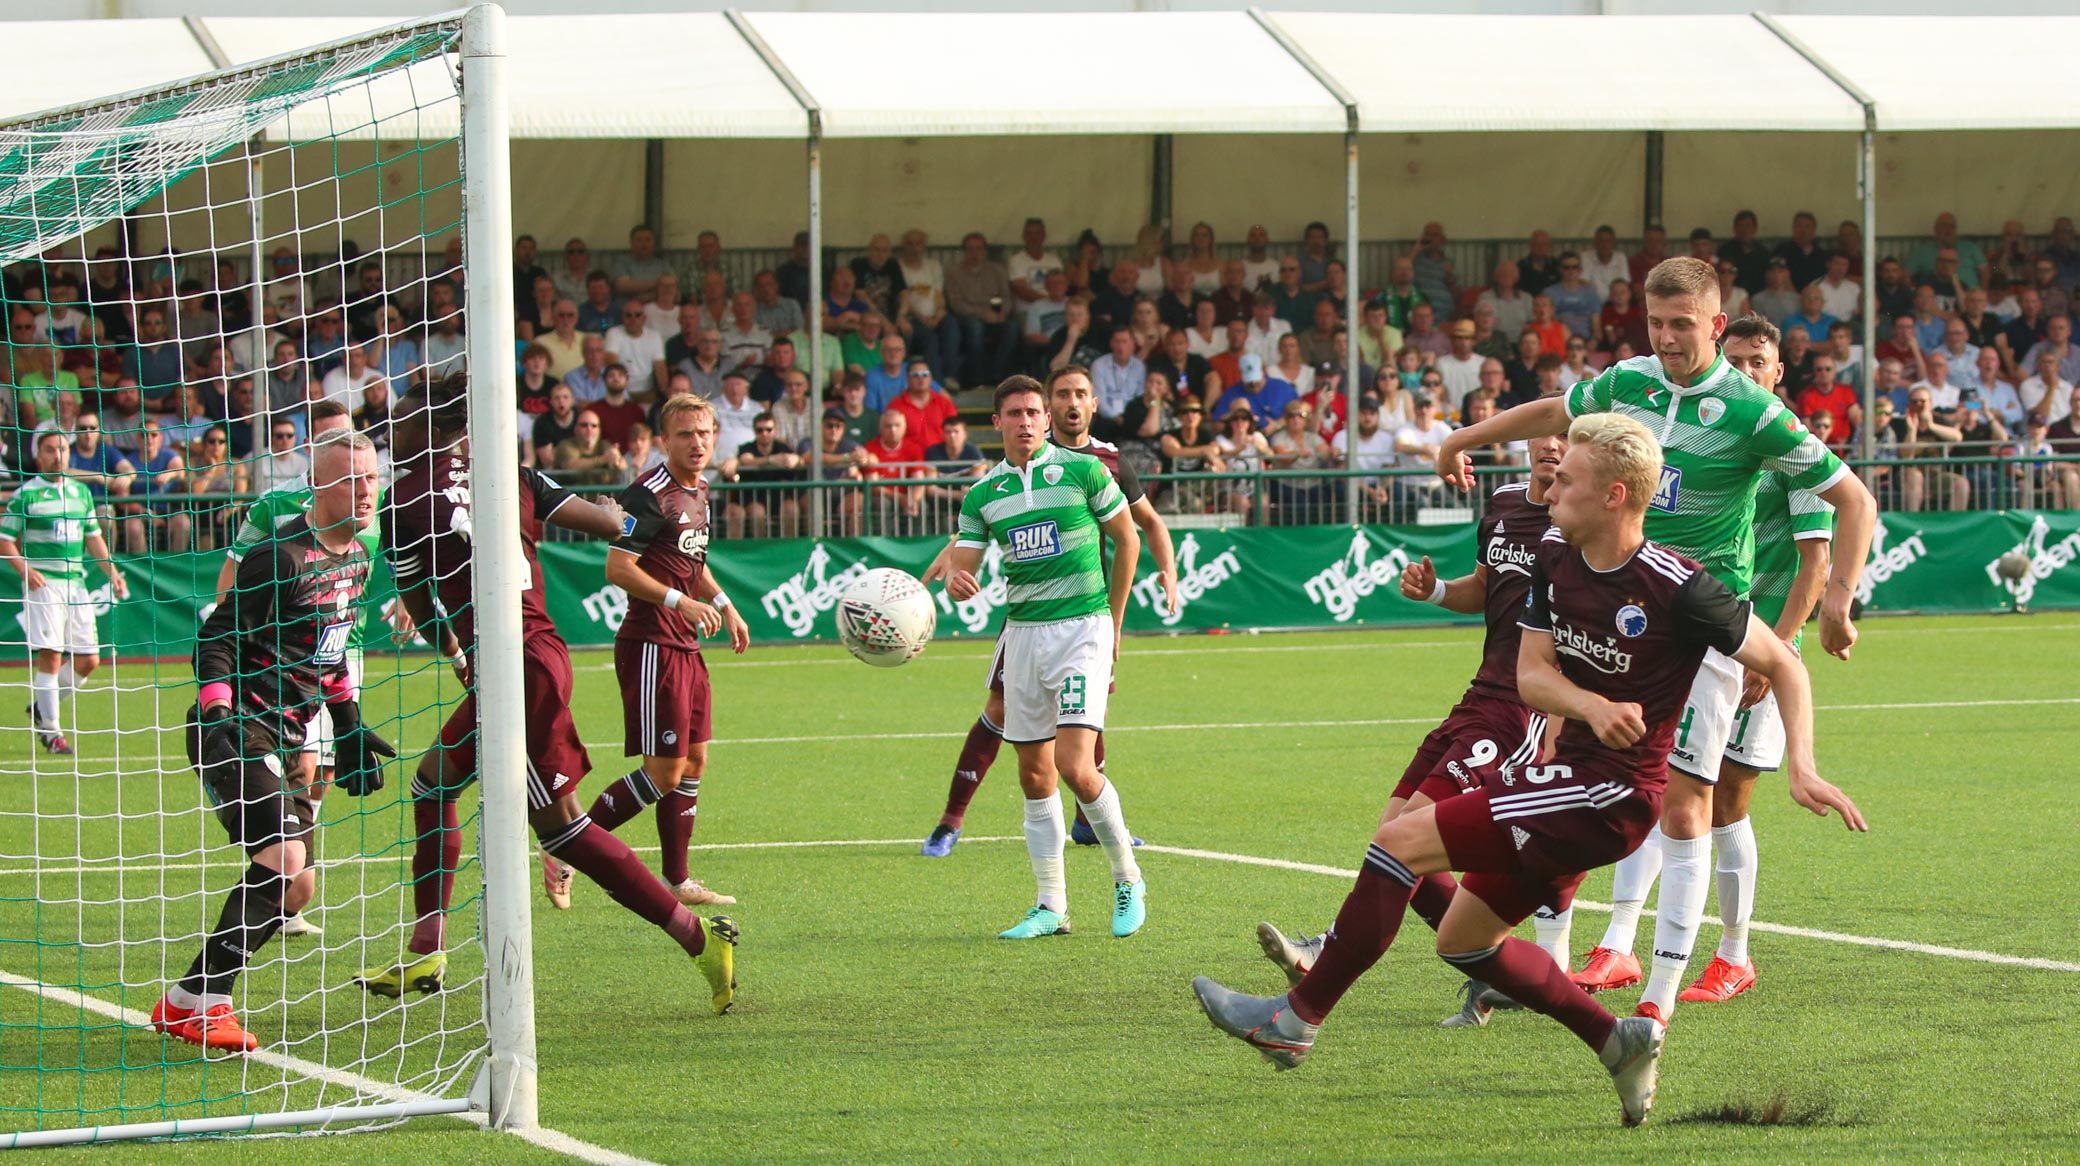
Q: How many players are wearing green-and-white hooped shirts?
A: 5